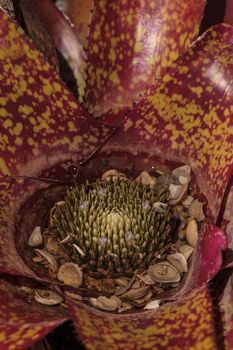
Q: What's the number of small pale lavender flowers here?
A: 5